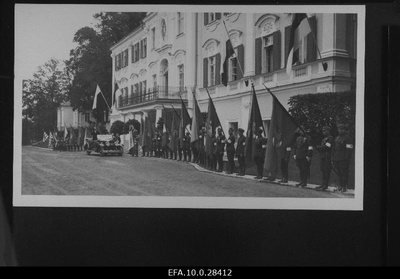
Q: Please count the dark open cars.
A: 1